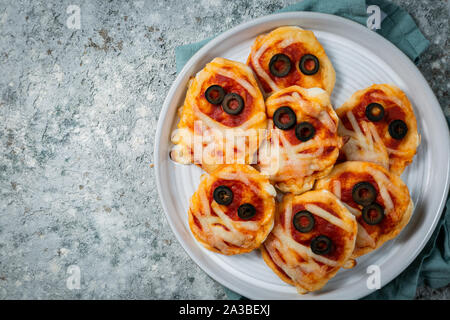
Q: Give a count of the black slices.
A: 14